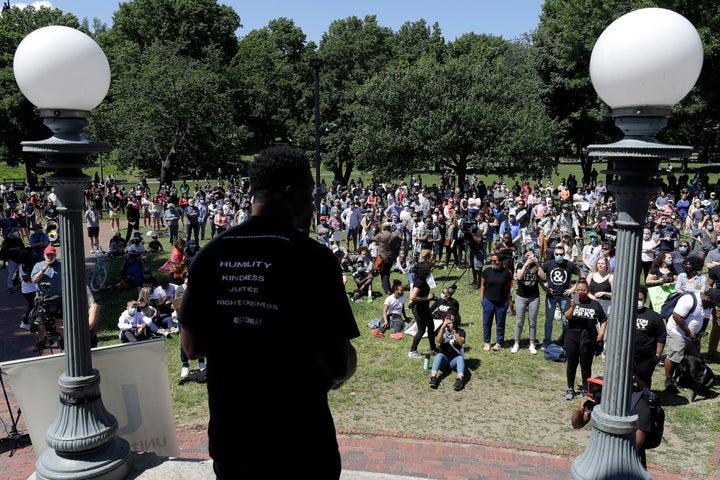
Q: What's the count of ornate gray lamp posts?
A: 2